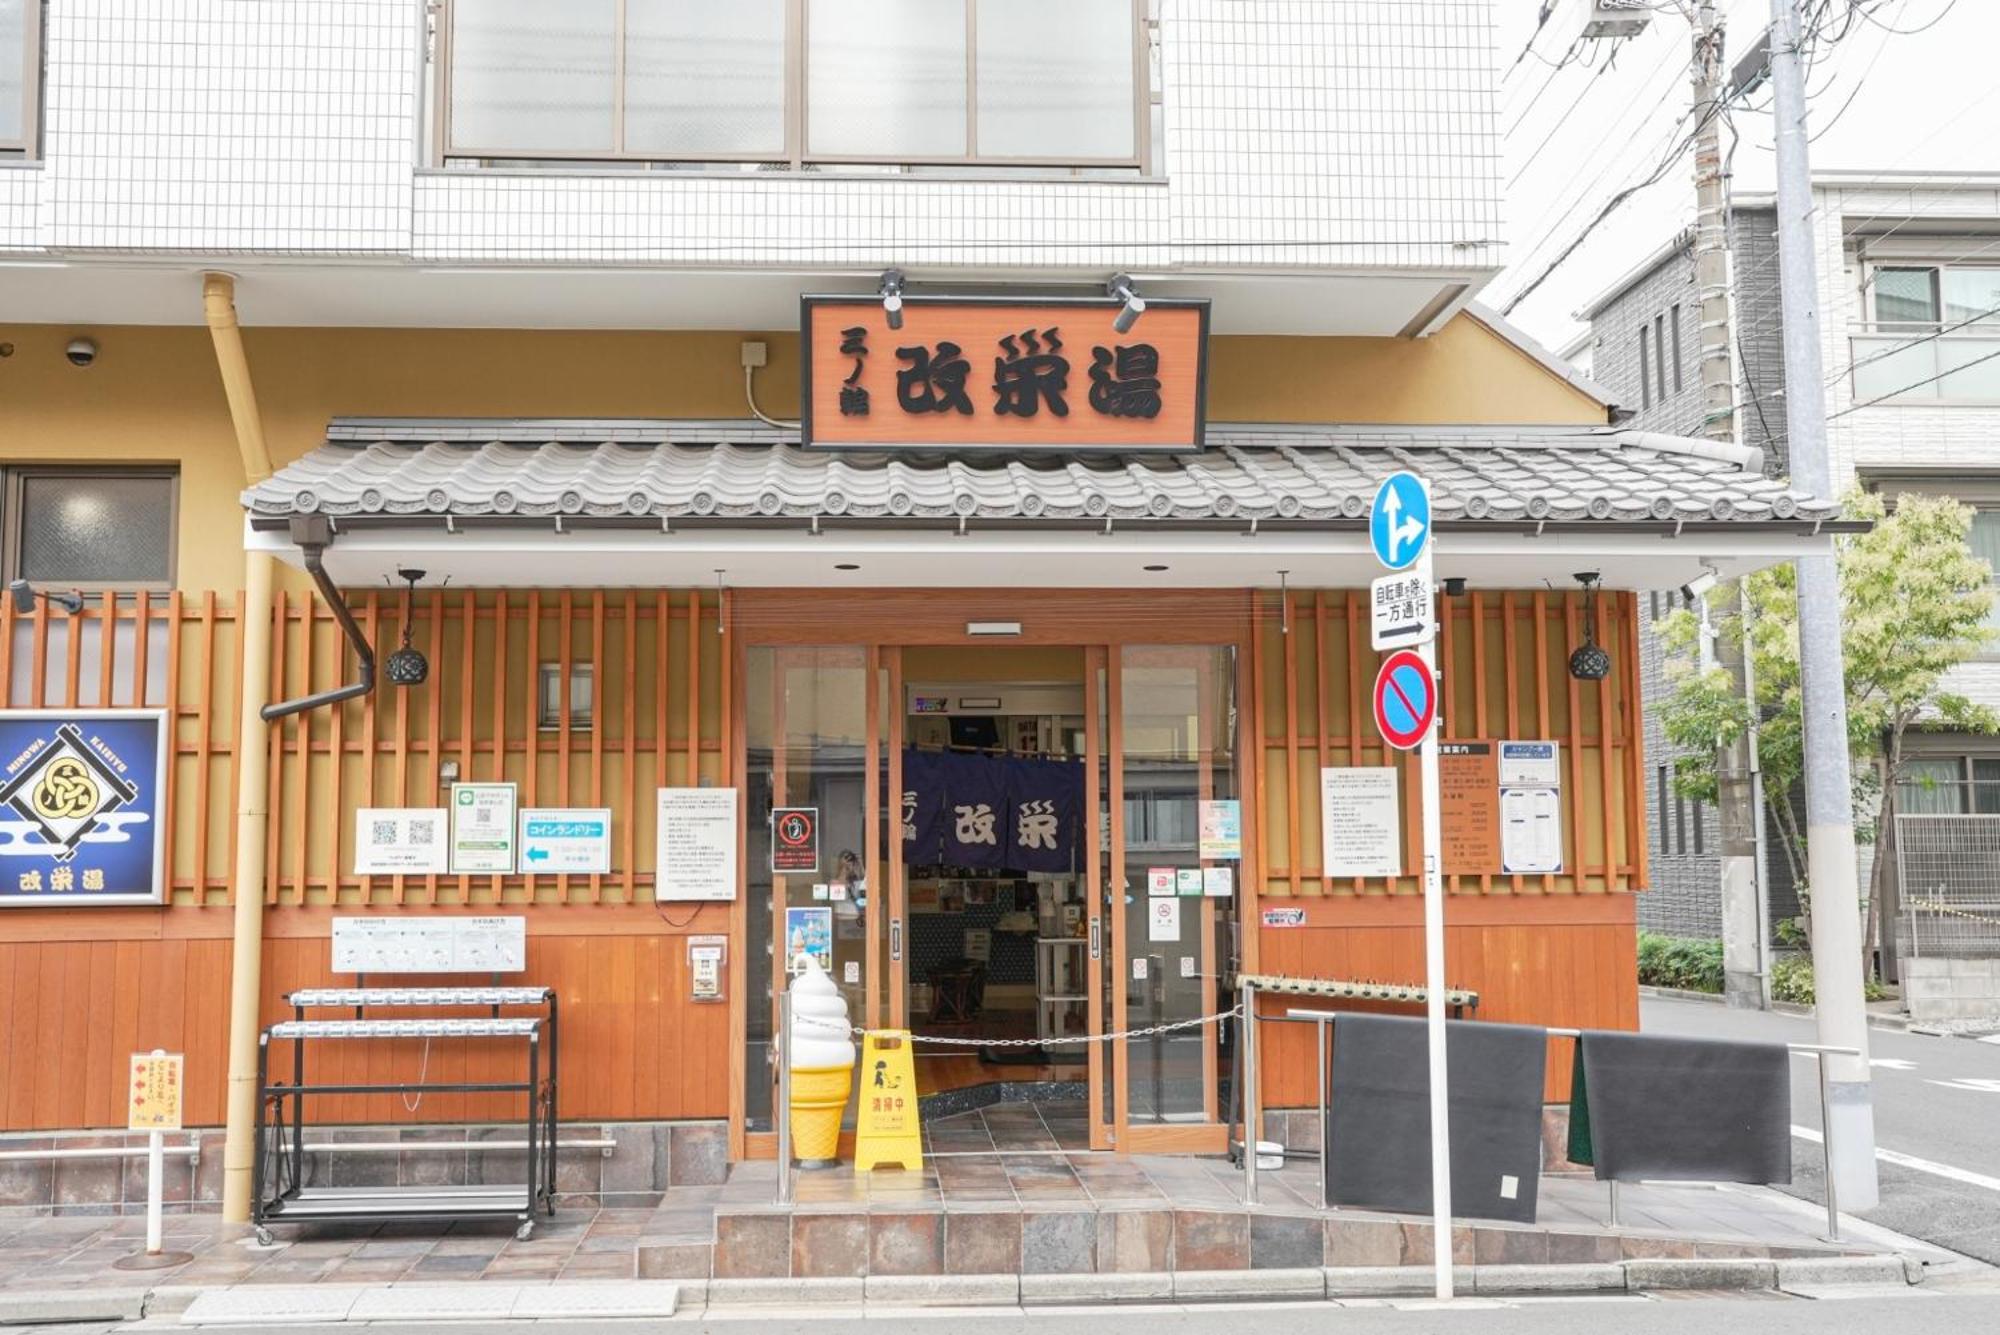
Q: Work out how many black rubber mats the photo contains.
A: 2